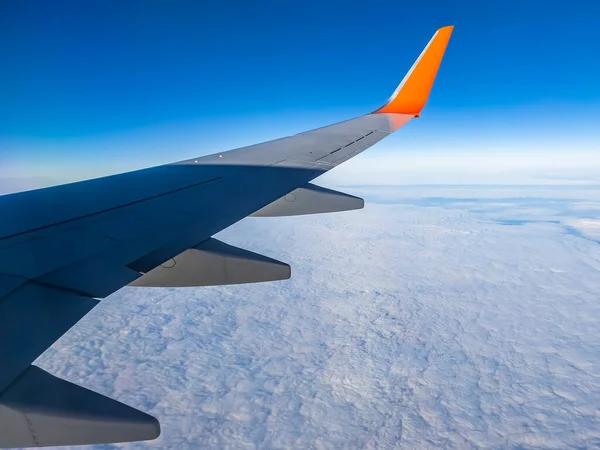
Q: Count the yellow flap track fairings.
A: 0